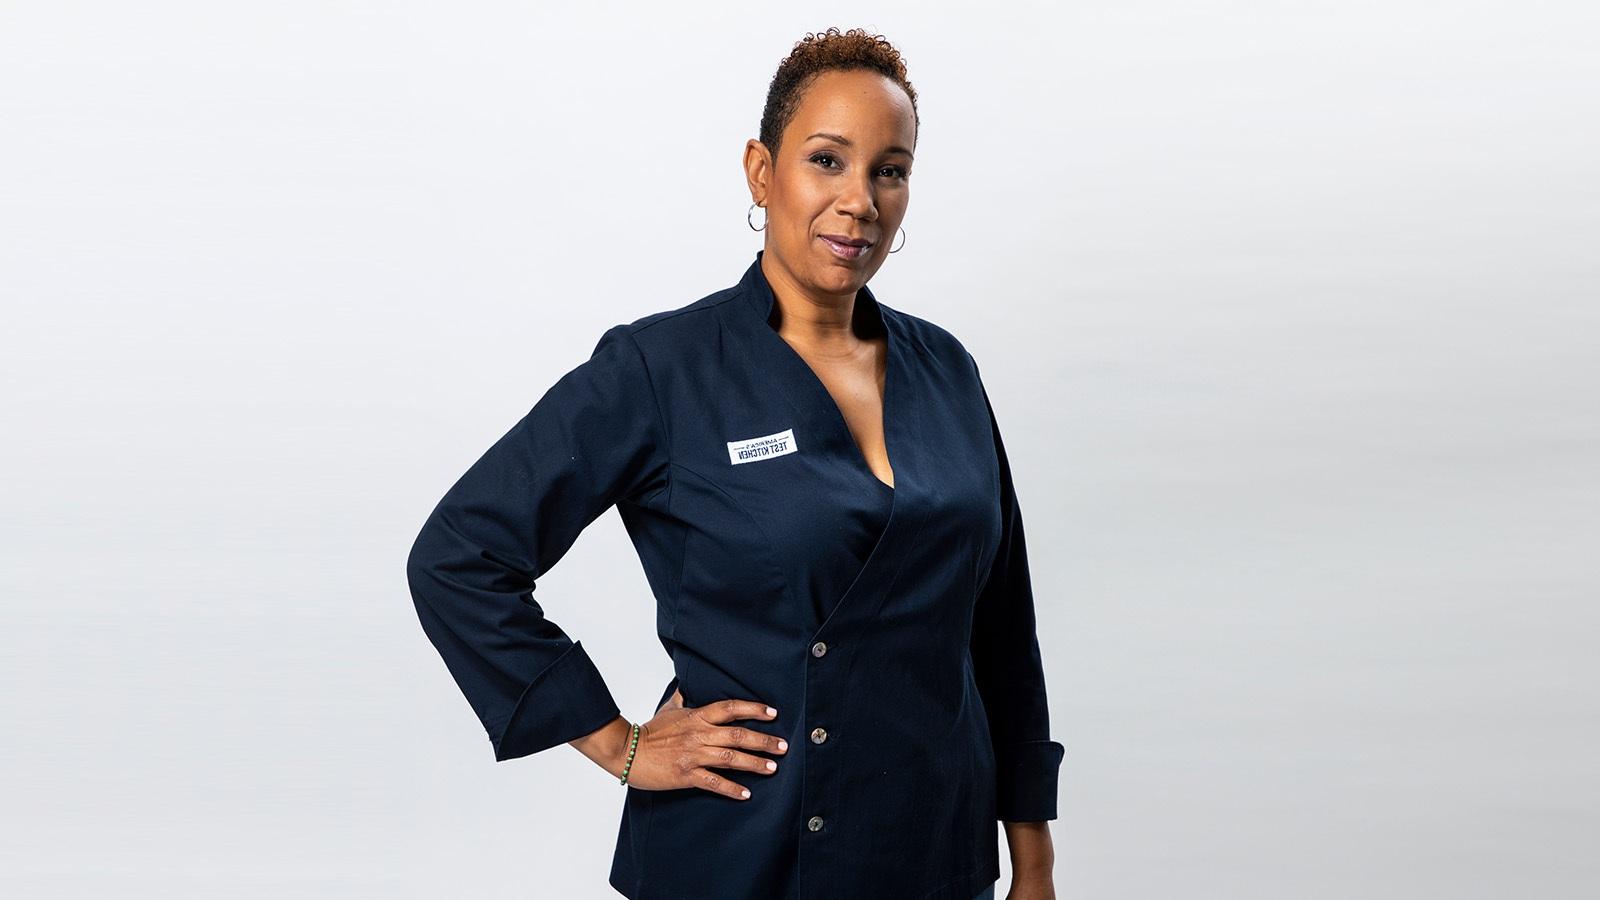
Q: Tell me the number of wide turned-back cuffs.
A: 2